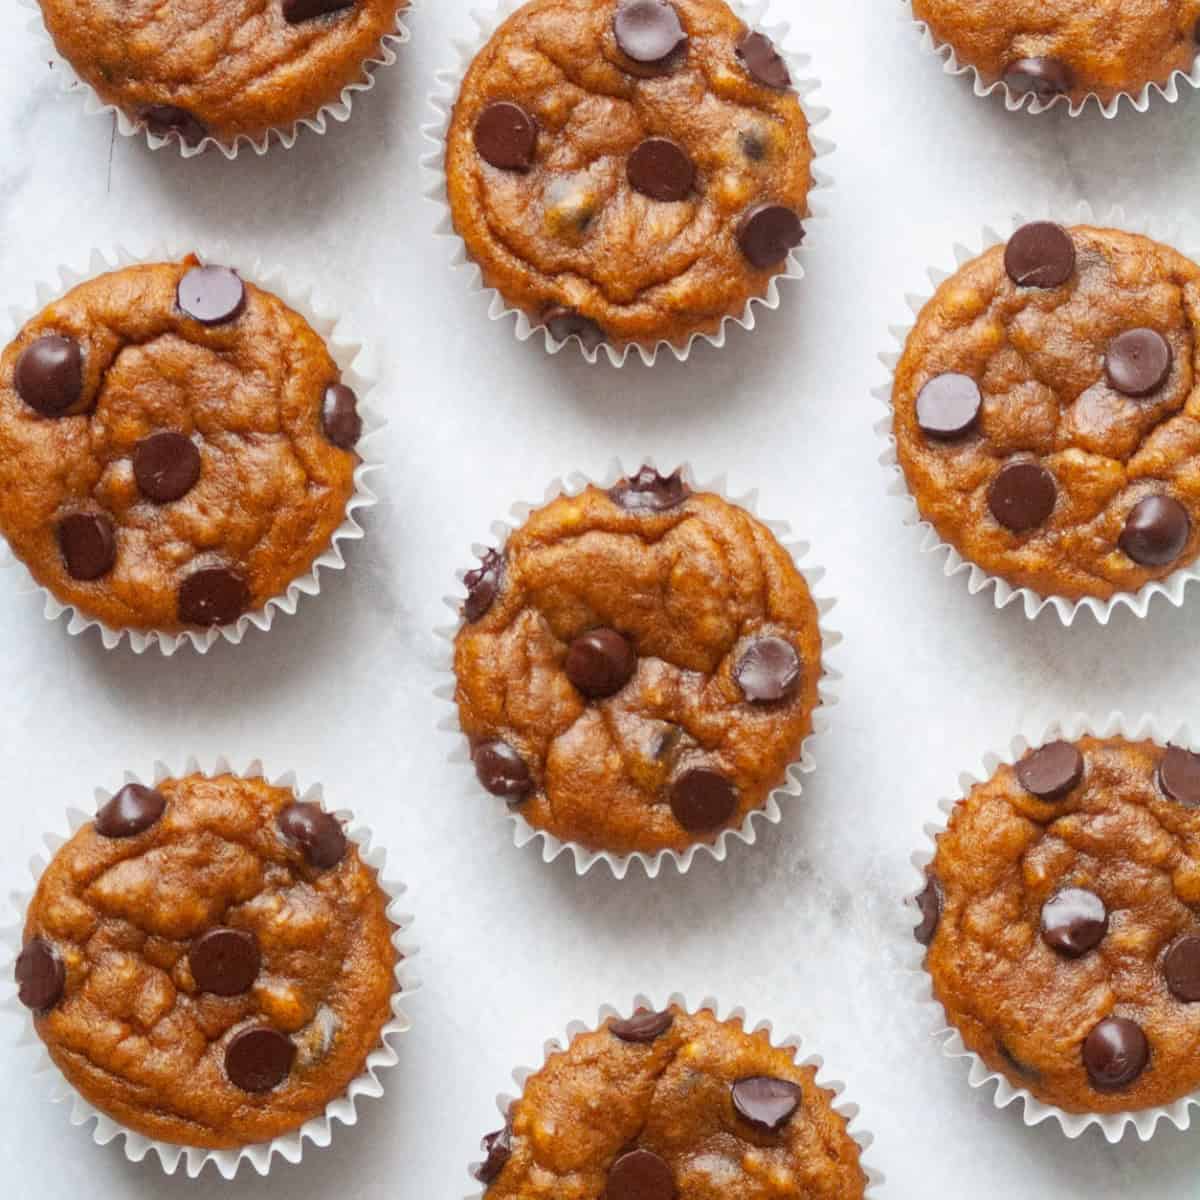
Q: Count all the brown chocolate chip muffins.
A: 9